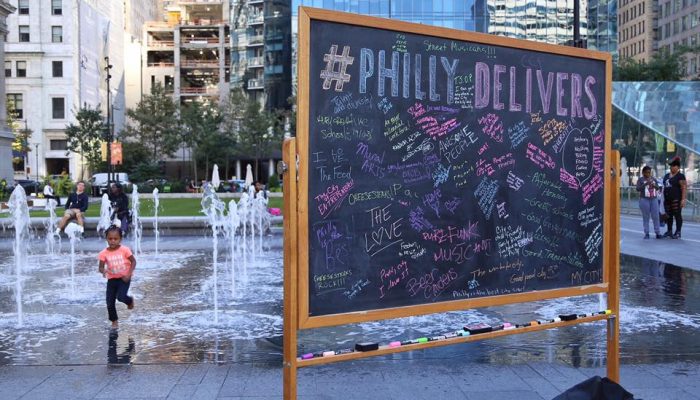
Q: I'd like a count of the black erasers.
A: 3